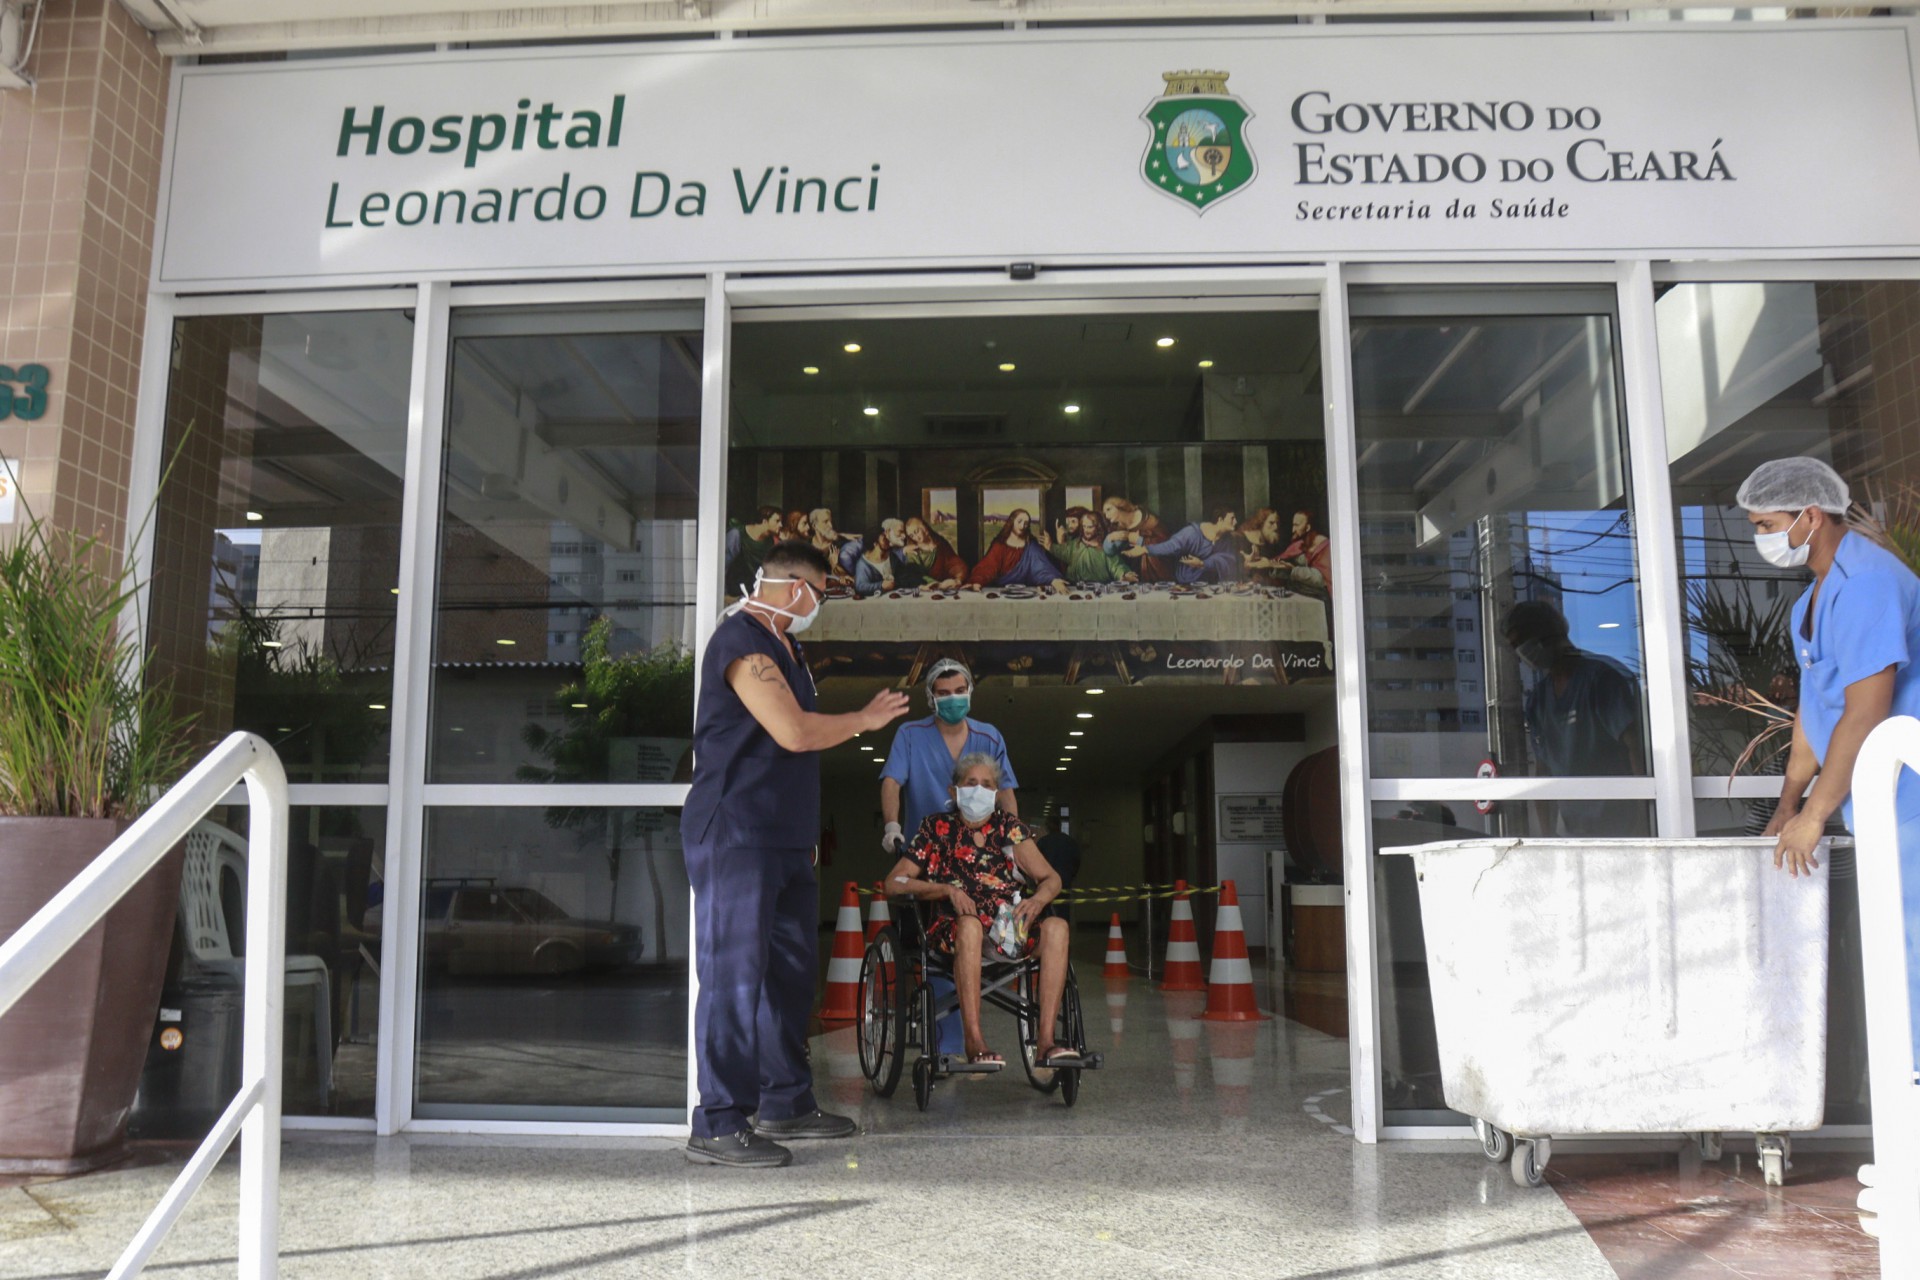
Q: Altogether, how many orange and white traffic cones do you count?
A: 5